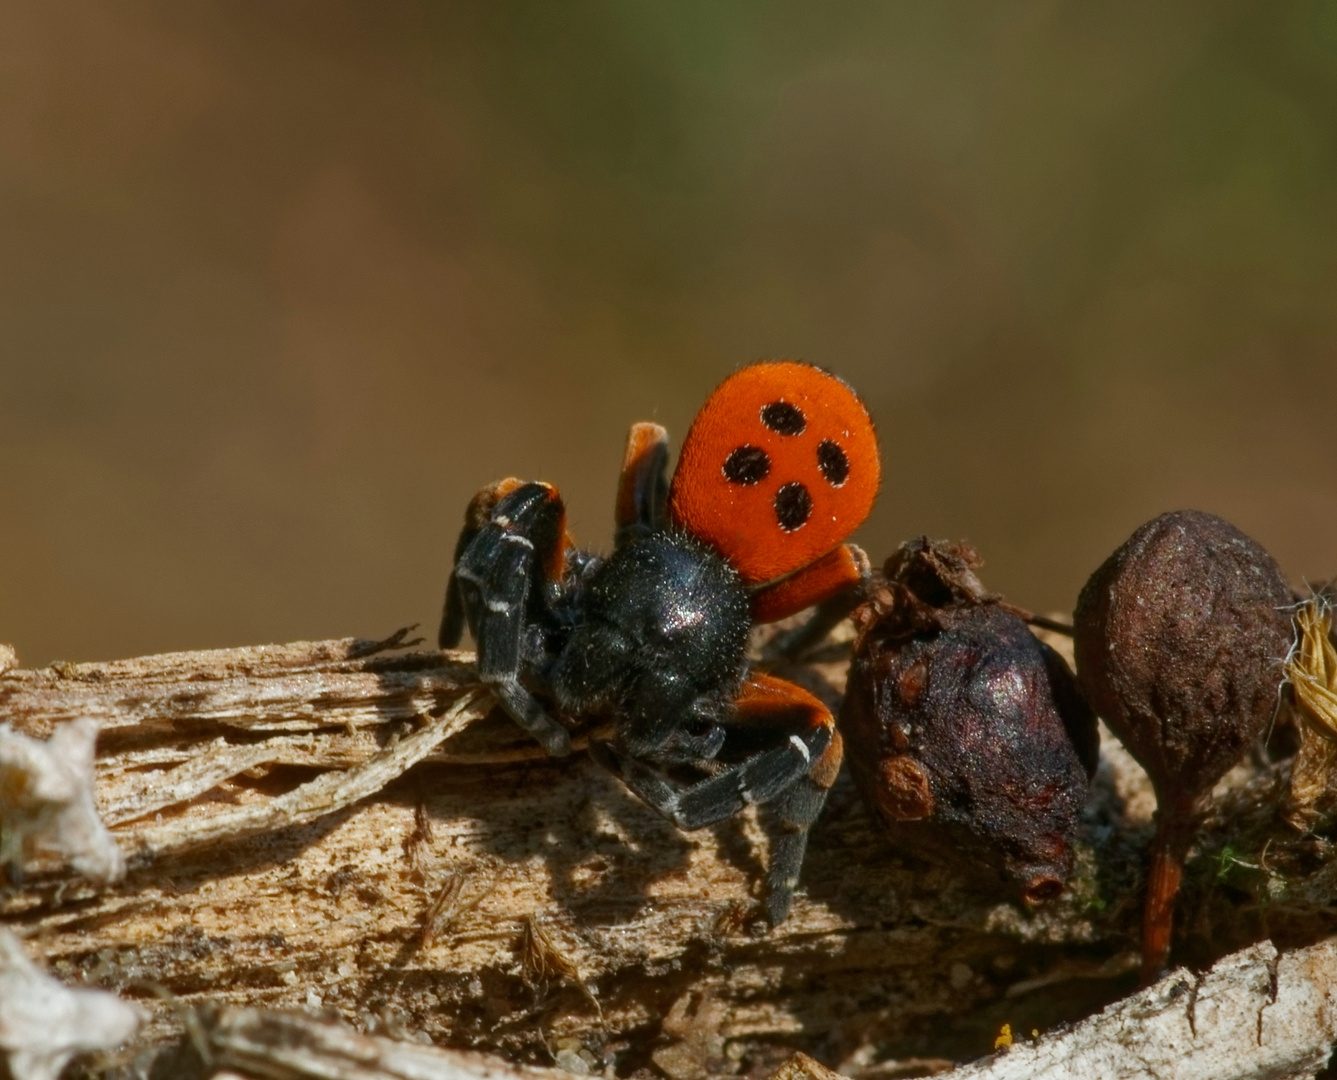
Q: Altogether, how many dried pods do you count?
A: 2